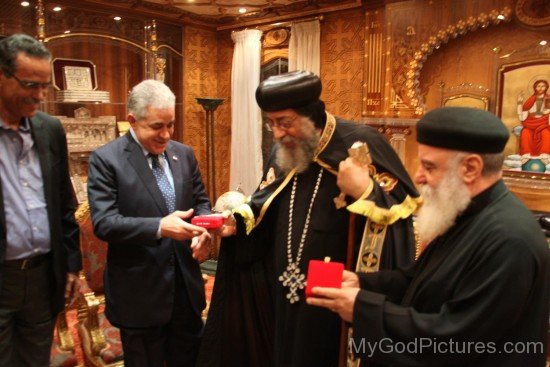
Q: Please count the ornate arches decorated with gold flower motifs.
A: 1